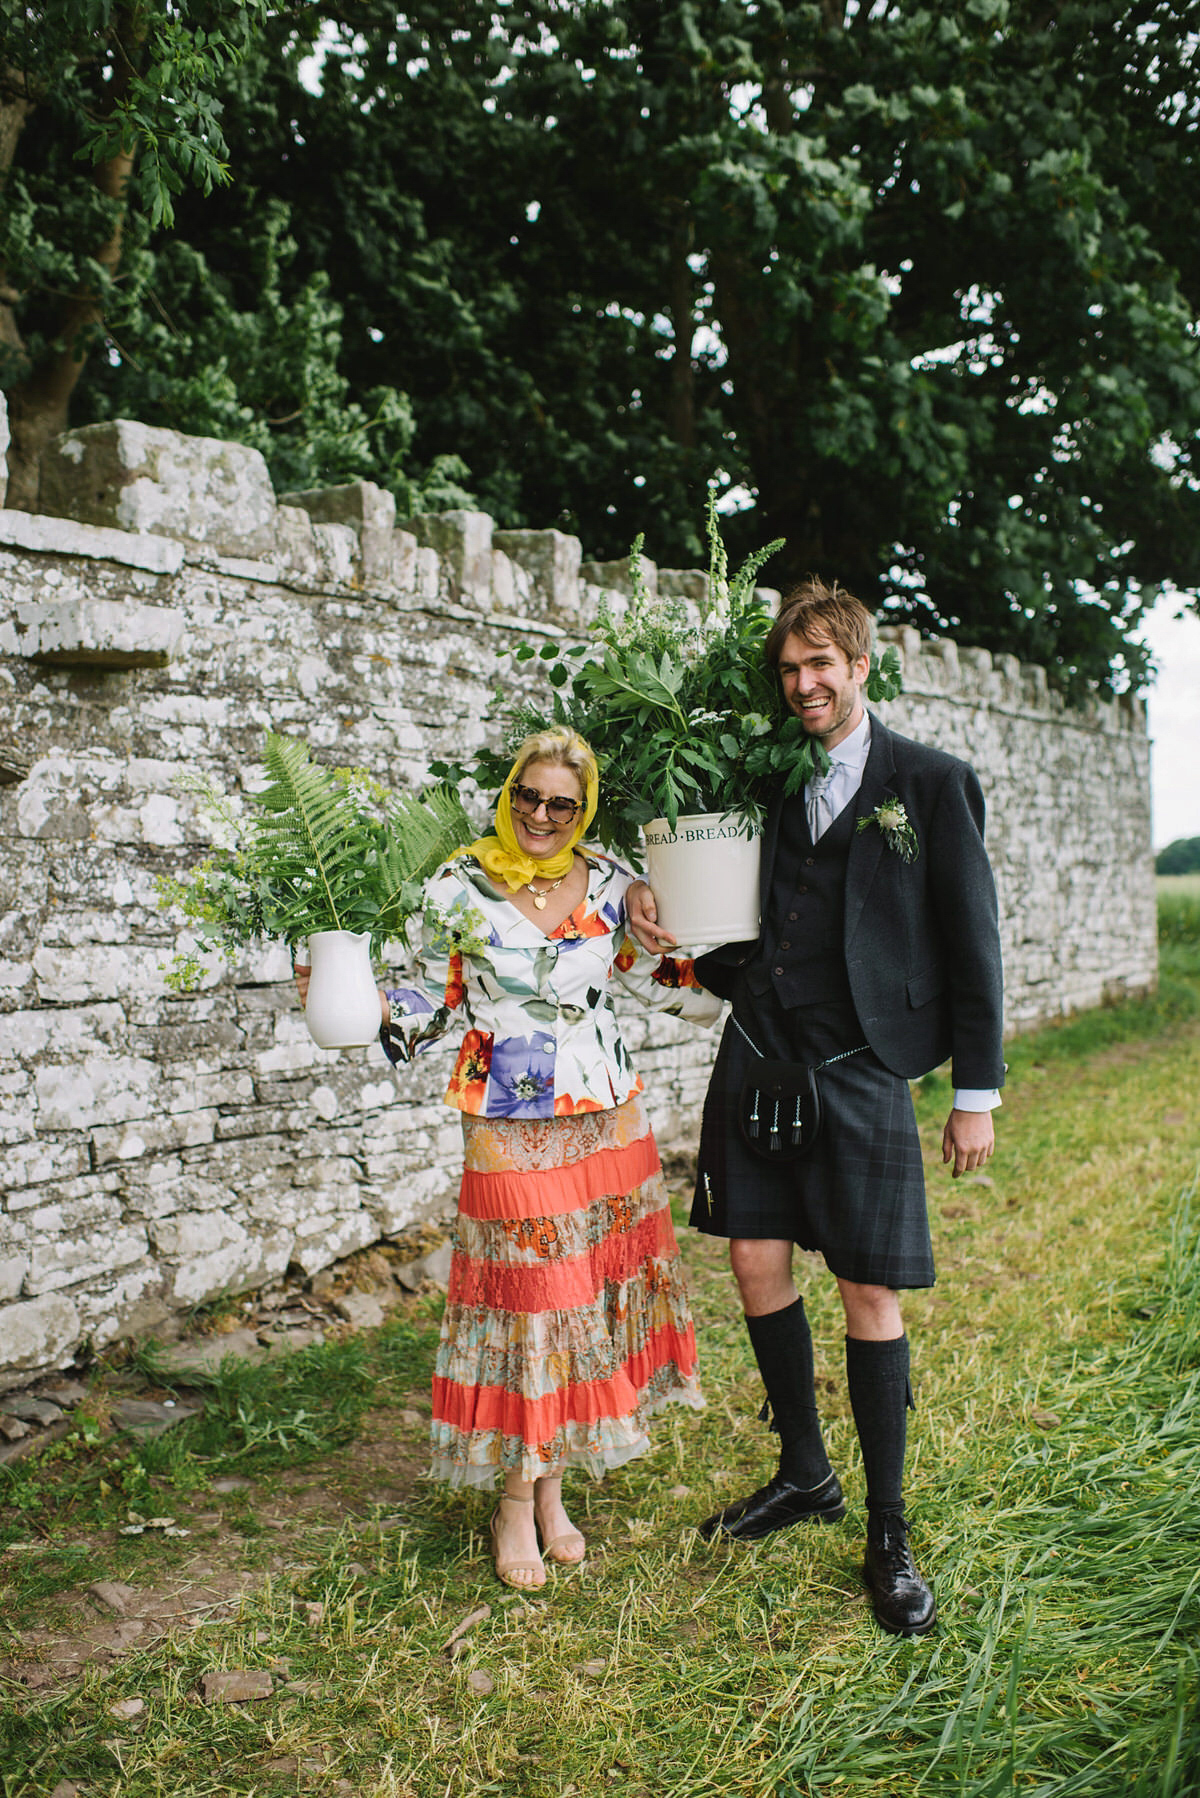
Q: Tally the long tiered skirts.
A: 1